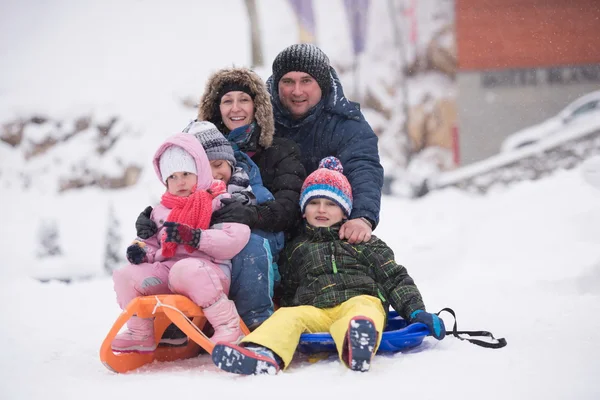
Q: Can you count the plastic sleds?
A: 2